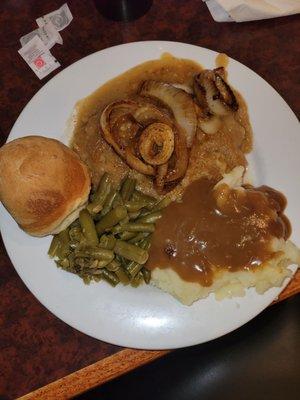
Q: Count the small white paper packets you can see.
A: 3